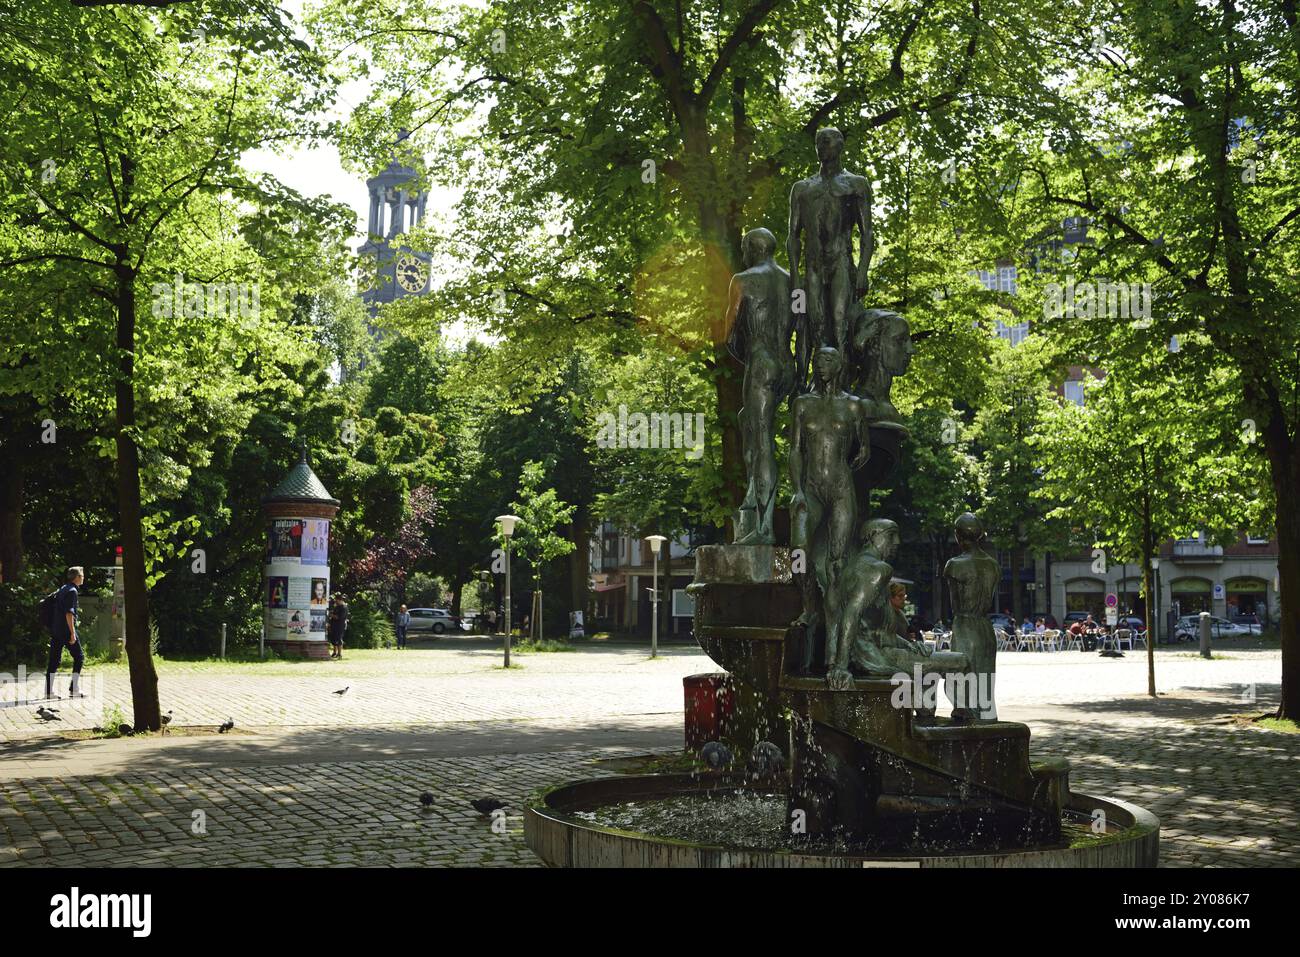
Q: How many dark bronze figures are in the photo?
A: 6